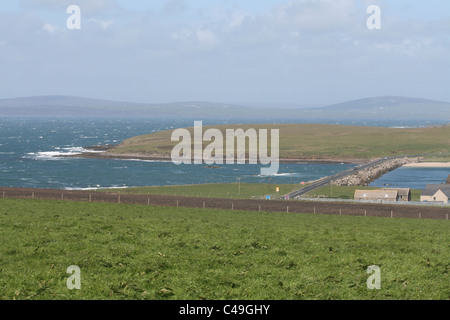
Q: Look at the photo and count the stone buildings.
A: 2